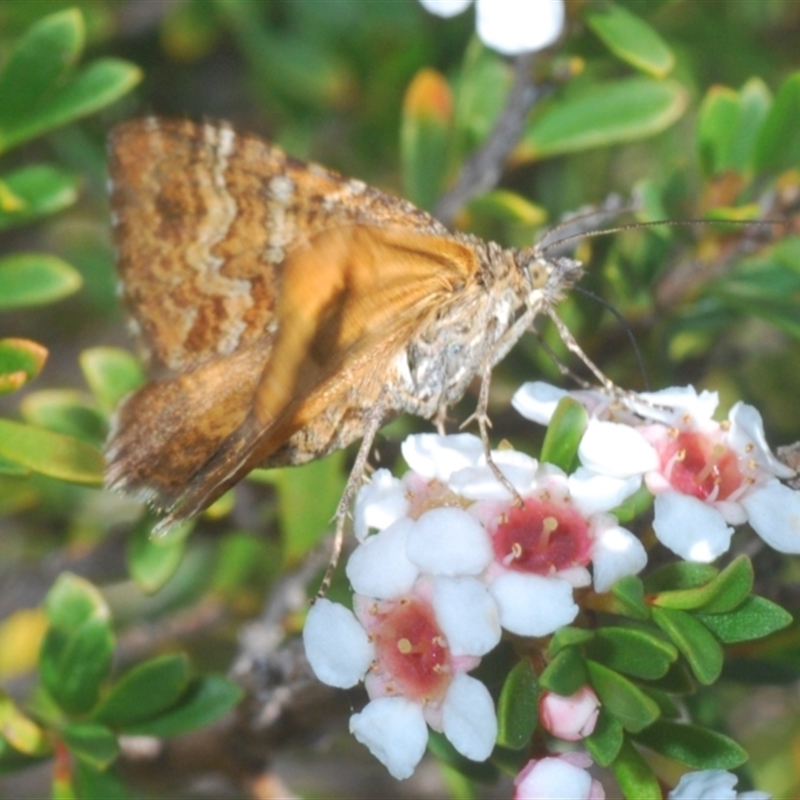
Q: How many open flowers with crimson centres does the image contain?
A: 3